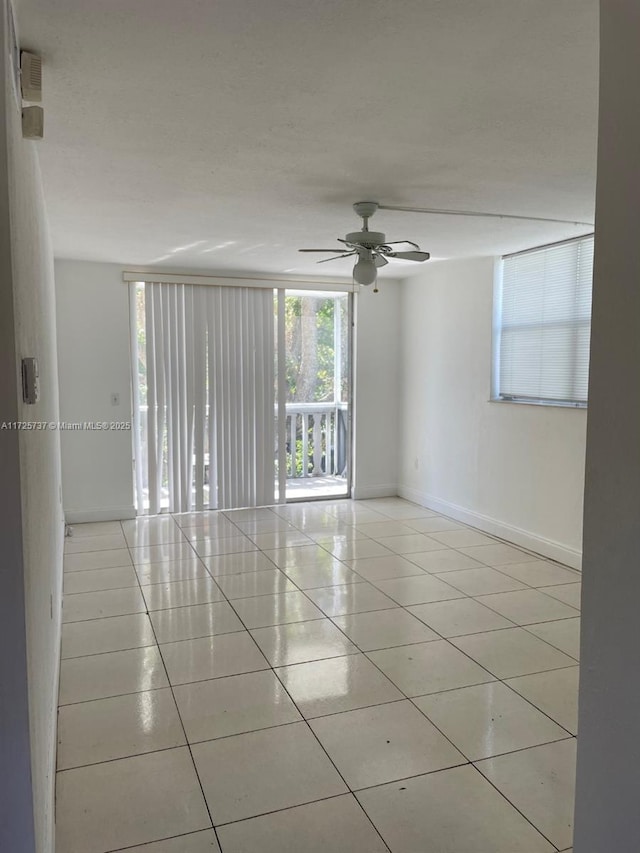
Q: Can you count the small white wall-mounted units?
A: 2